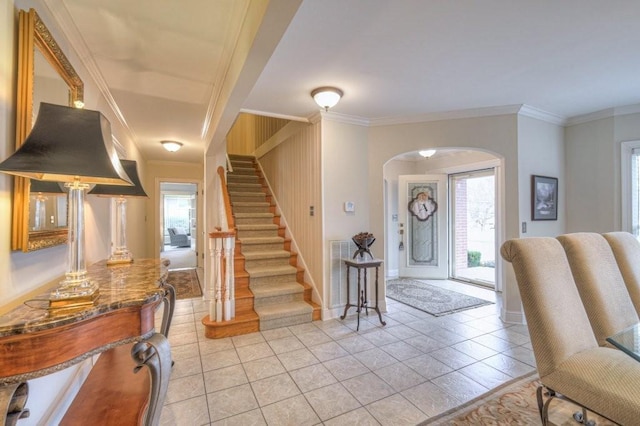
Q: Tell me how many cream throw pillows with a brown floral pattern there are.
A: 0